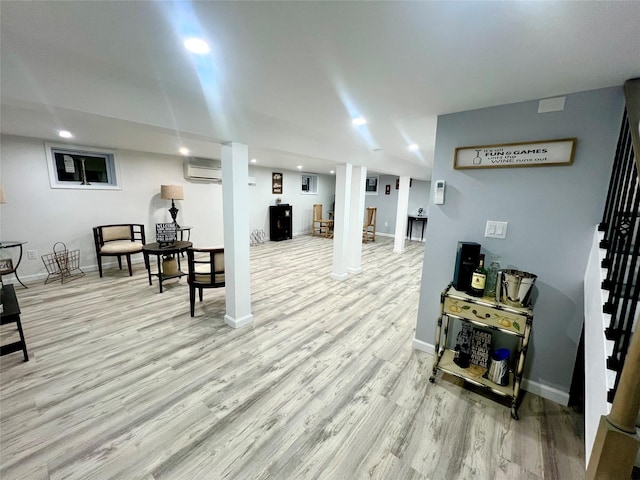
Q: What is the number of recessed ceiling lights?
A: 8